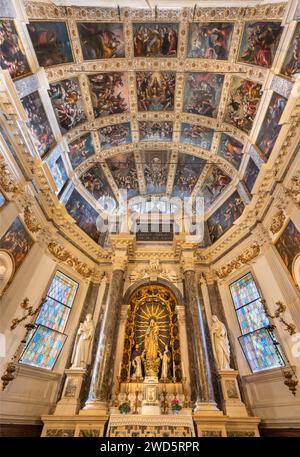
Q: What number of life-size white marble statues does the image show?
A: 2